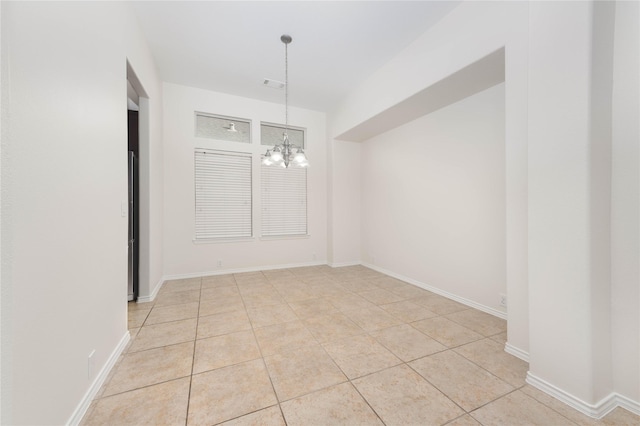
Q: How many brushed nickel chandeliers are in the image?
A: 1